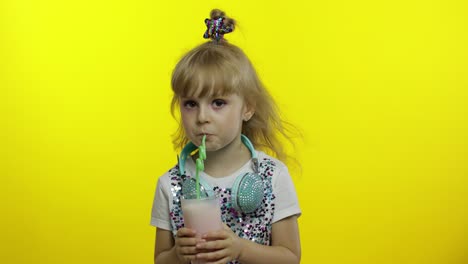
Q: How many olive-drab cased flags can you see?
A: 0